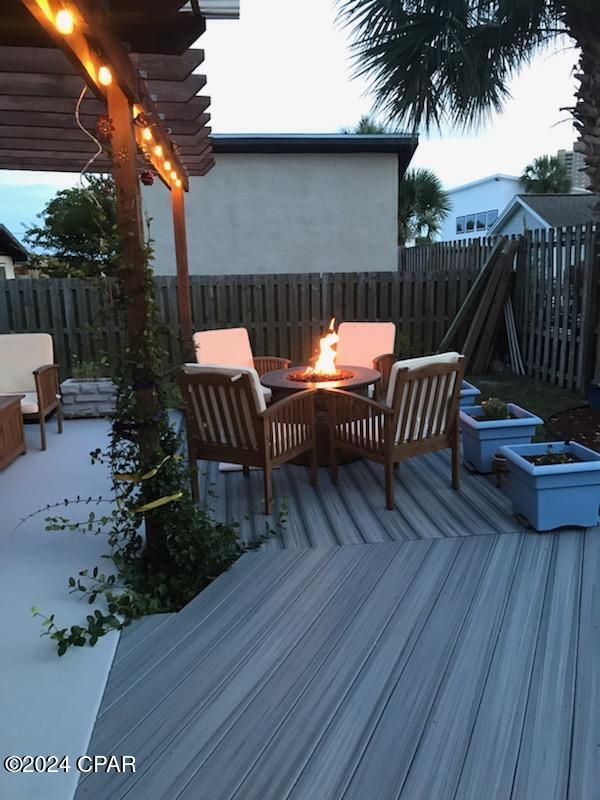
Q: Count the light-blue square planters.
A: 3